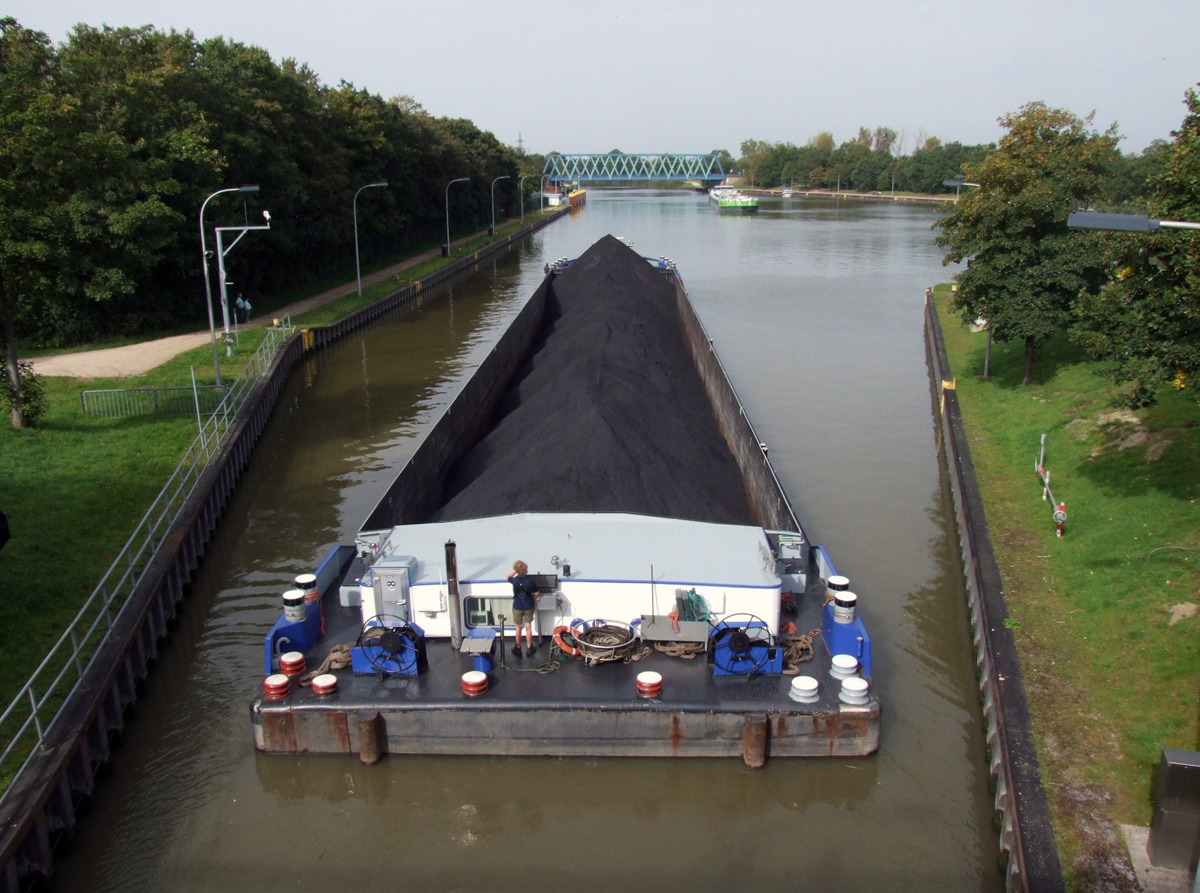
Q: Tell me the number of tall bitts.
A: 4